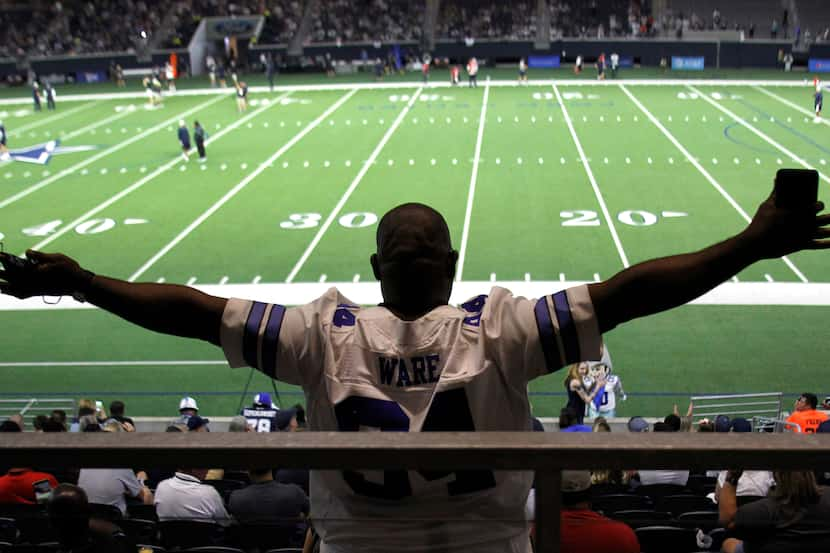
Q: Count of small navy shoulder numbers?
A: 2